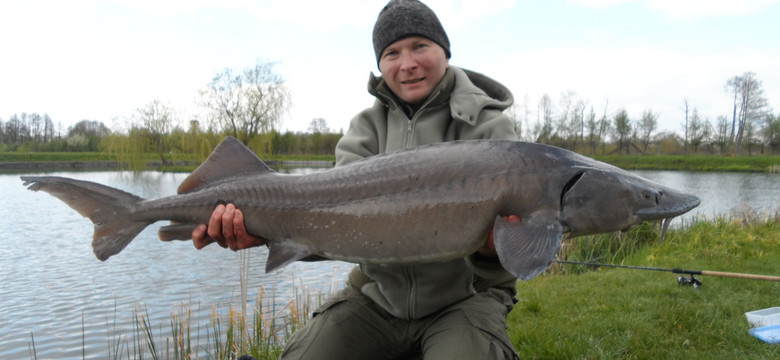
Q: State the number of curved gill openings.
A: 1